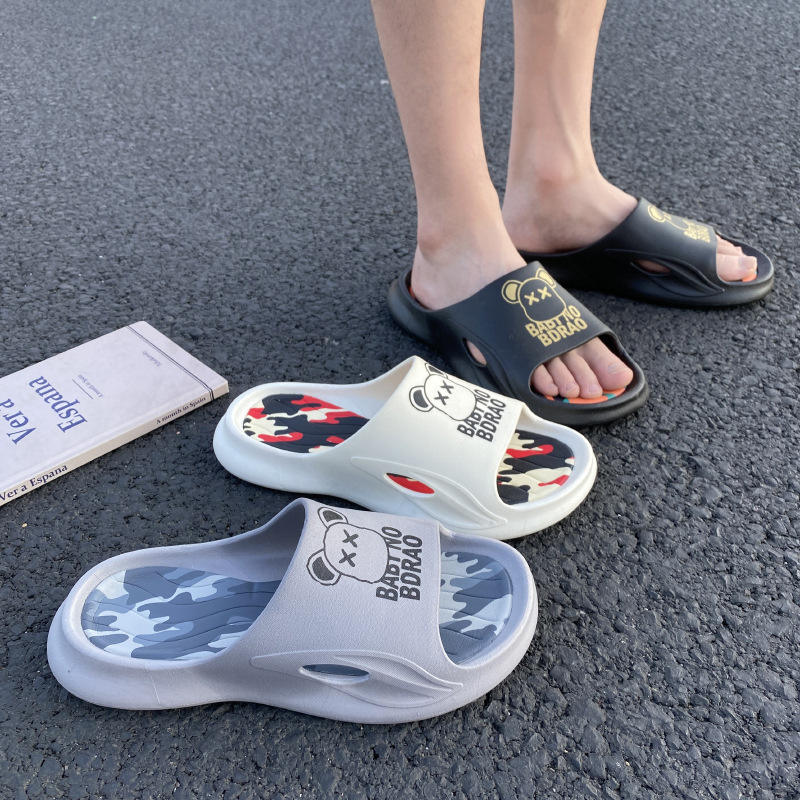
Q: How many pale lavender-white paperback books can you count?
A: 1